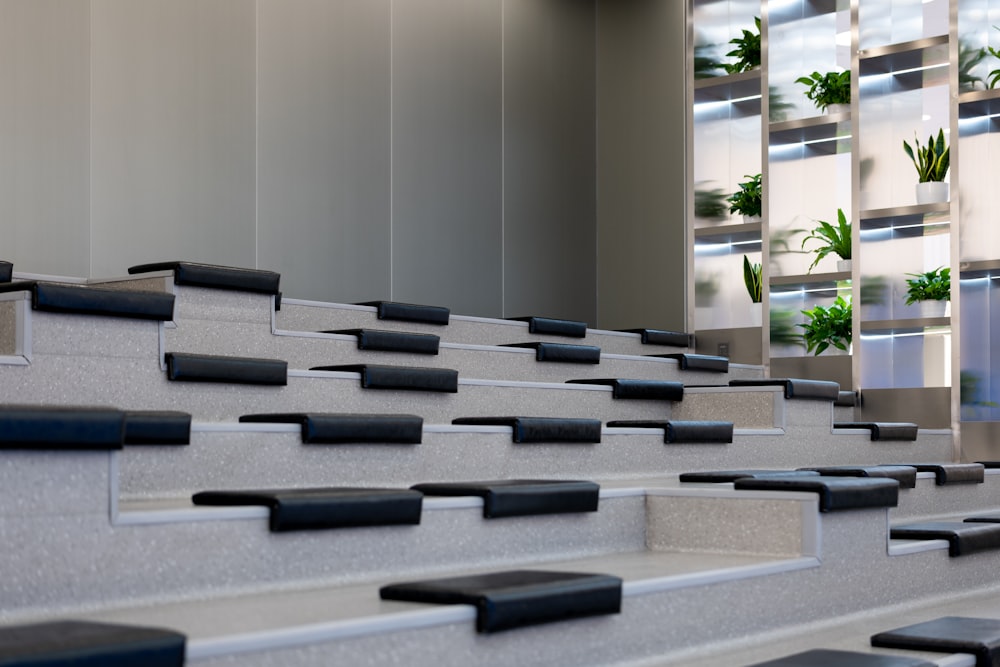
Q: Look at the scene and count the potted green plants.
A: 9